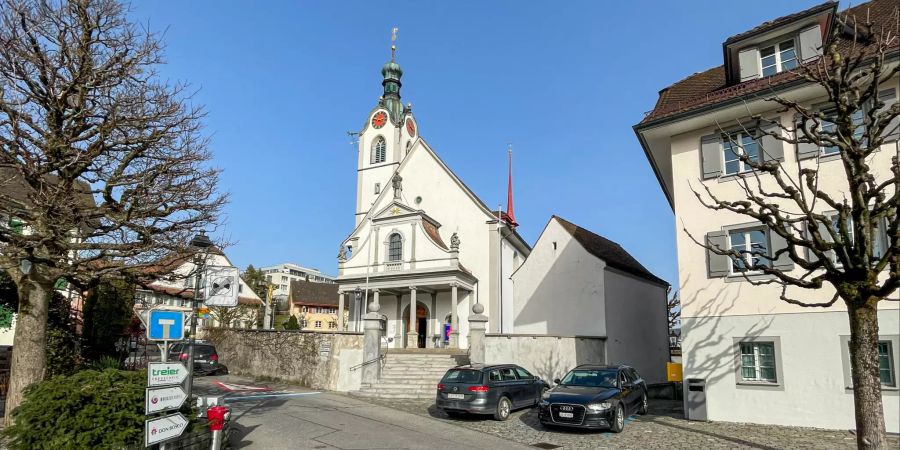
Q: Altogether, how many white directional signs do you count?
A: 3